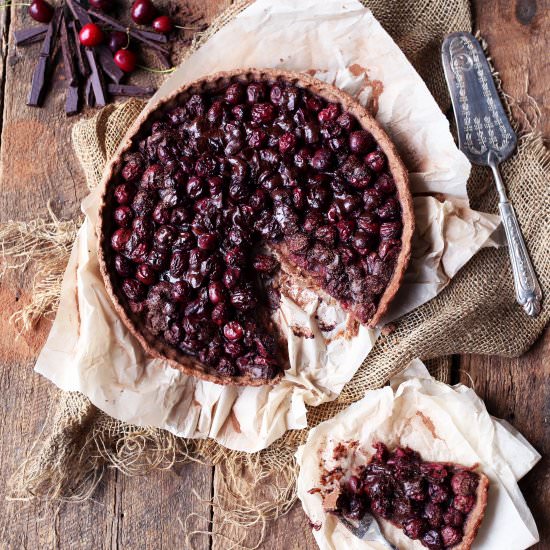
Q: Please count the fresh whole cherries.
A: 7